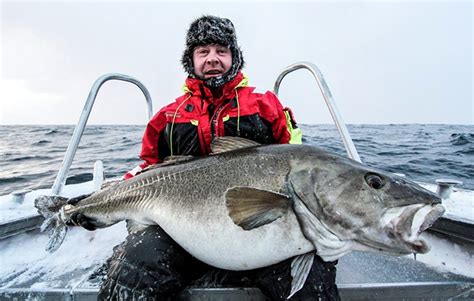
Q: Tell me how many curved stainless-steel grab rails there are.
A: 2